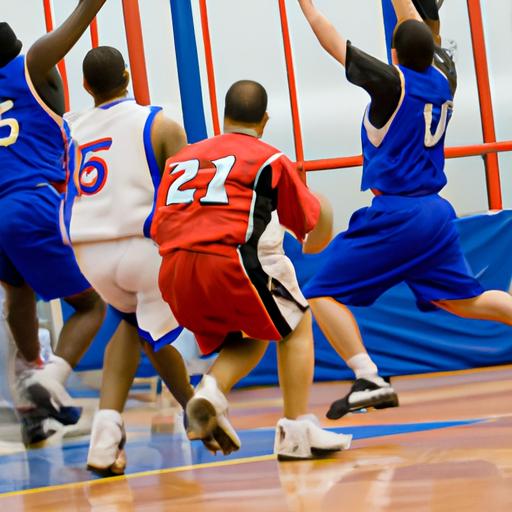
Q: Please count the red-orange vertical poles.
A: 6